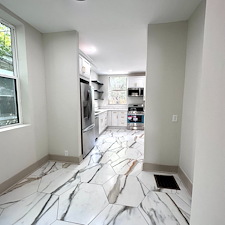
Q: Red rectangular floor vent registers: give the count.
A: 0